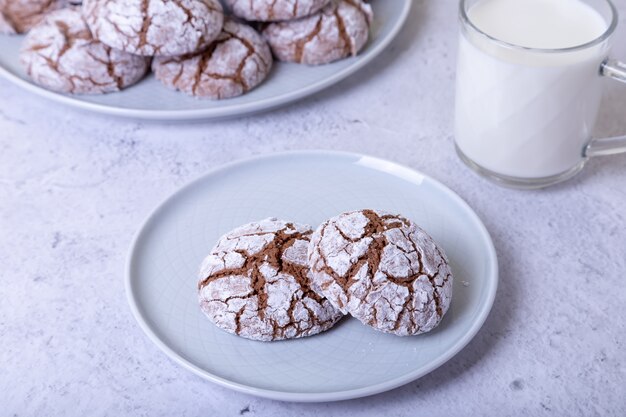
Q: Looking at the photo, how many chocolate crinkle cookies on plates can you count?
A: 8